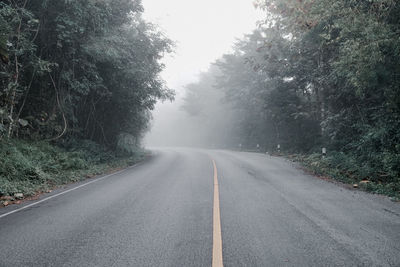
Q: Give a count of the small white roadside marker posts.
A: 4